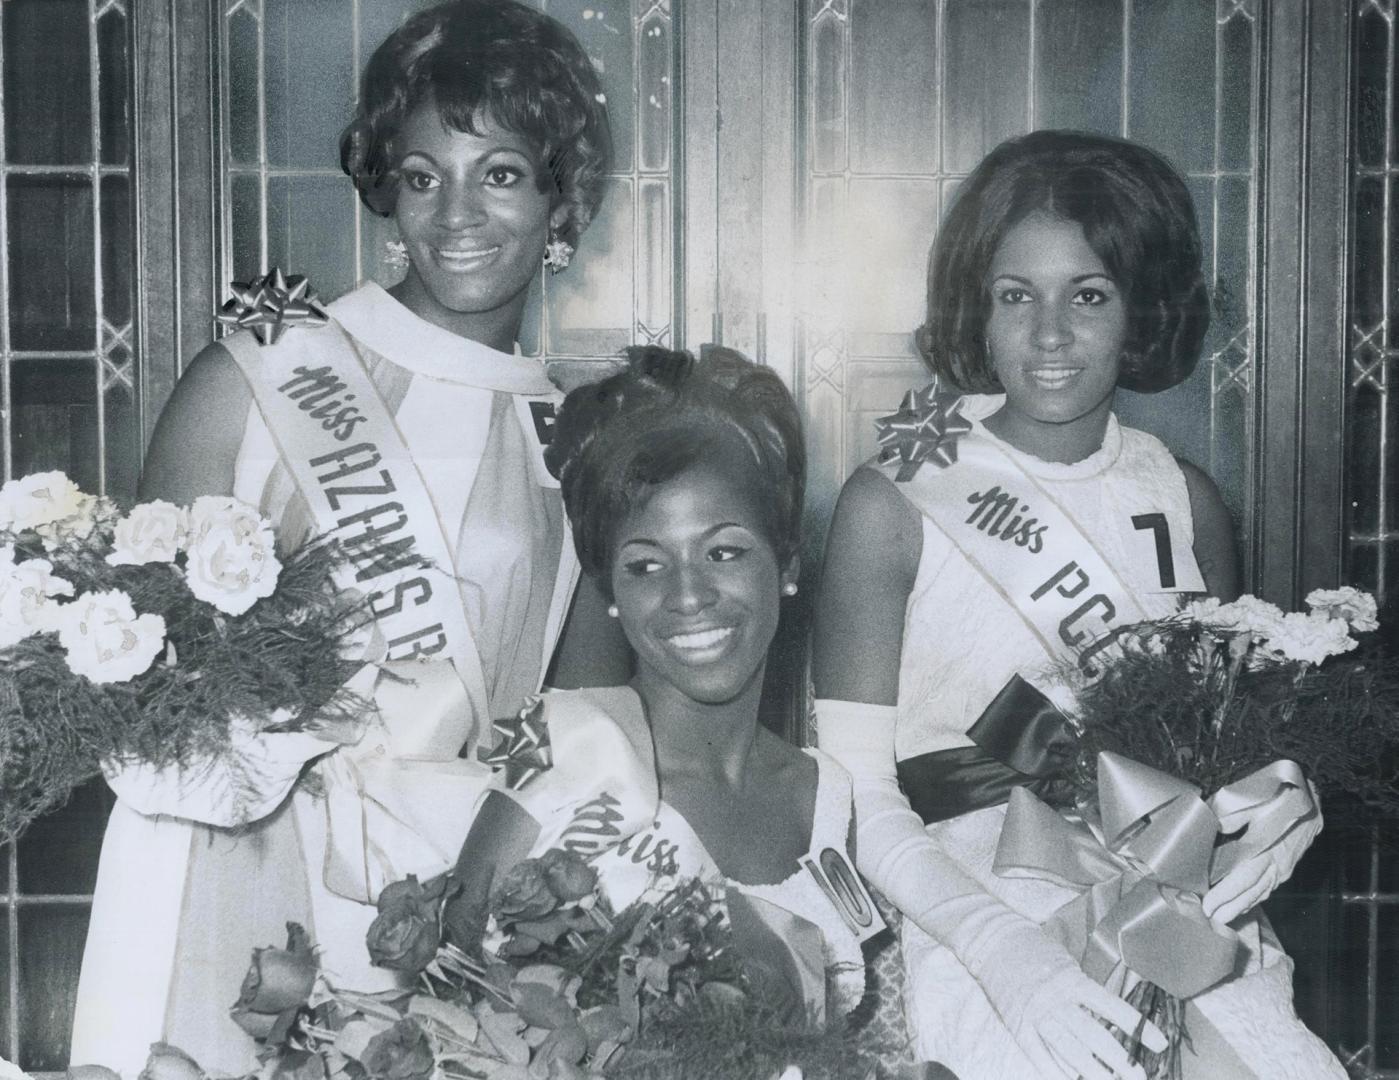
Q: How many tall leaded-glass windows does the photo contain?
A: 4